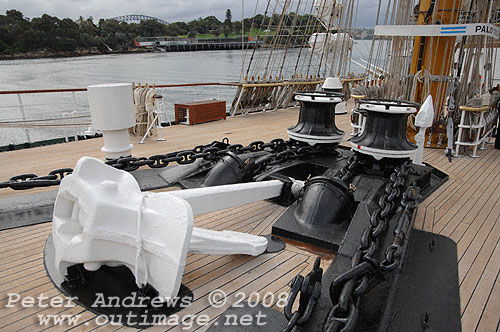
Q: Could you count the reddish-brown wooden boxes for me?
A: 1